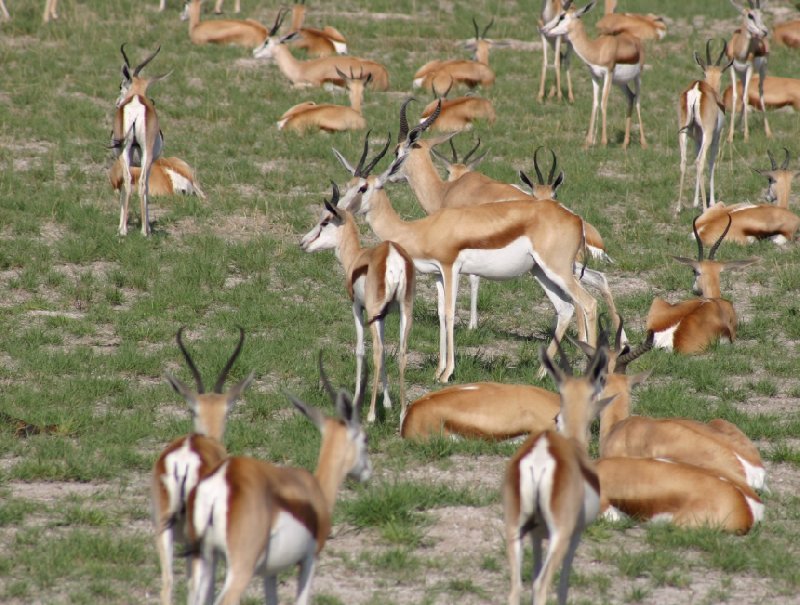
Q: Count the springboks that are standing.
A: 11